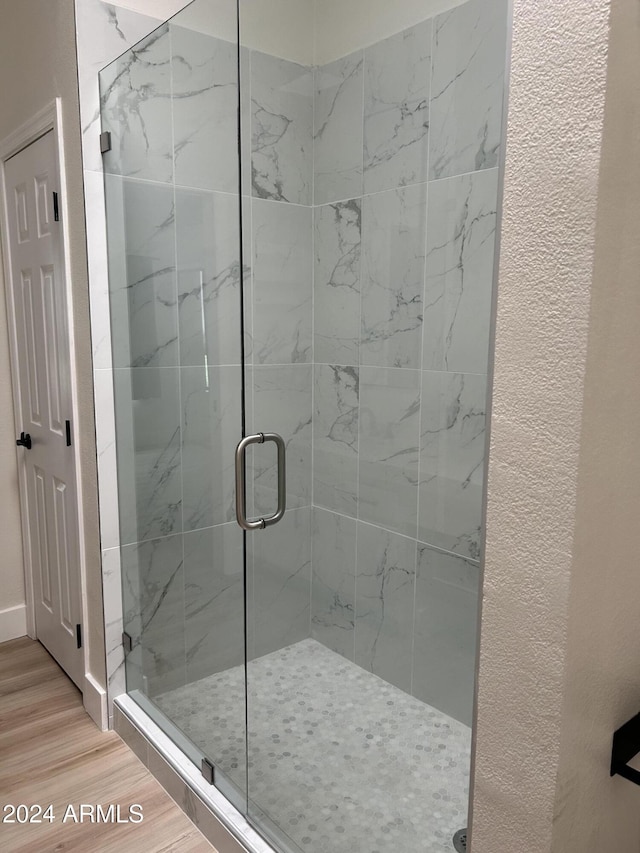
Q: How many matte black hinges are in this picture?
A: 3